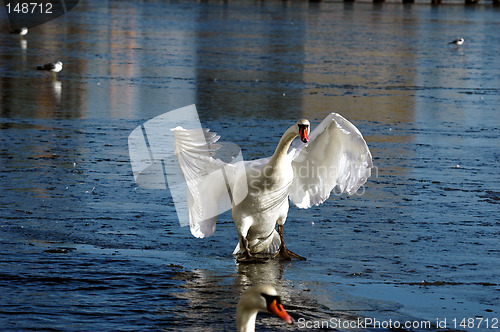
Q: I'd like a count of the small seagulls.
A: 3